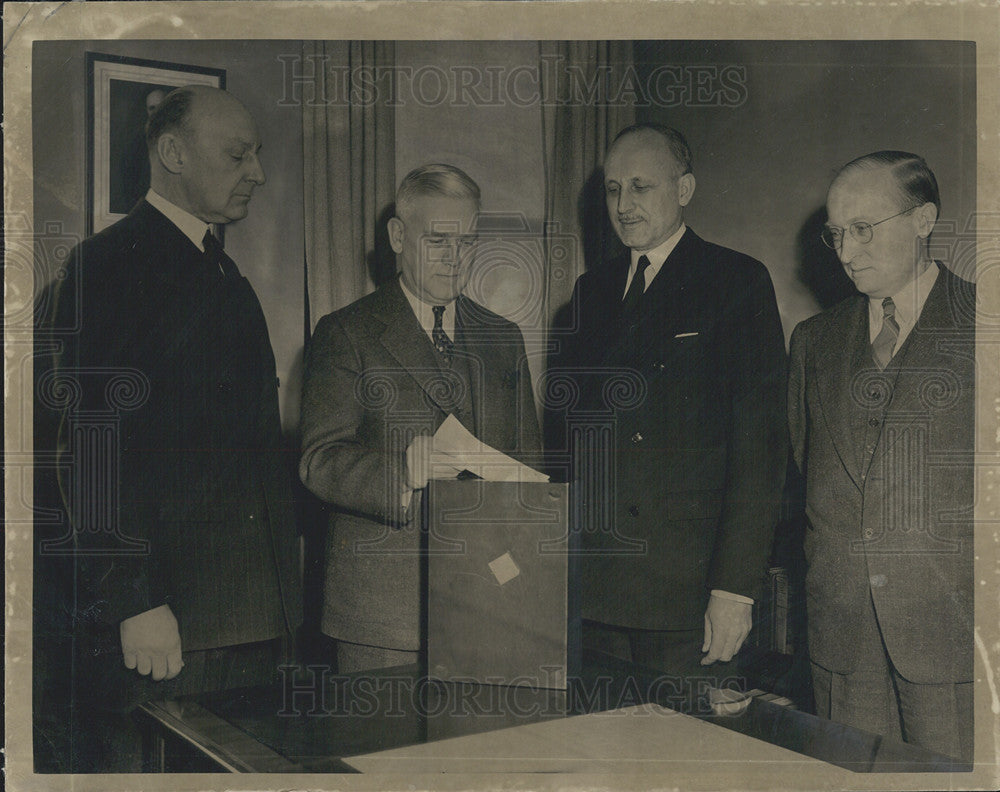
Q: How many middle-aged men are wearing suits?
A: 4